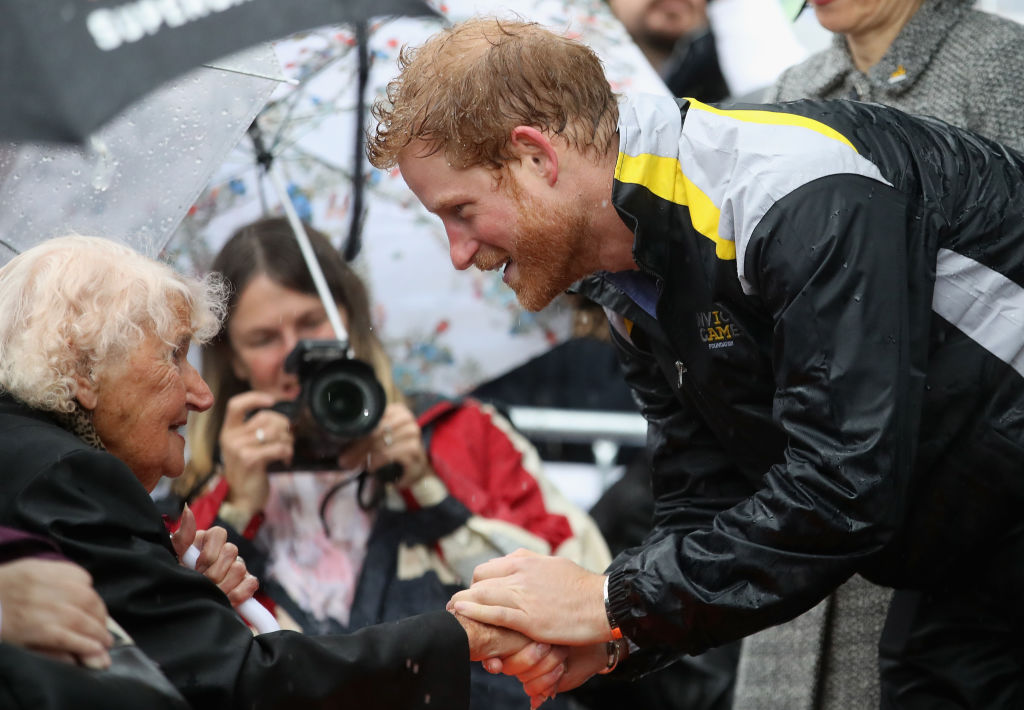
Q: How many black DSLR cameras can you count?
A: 1